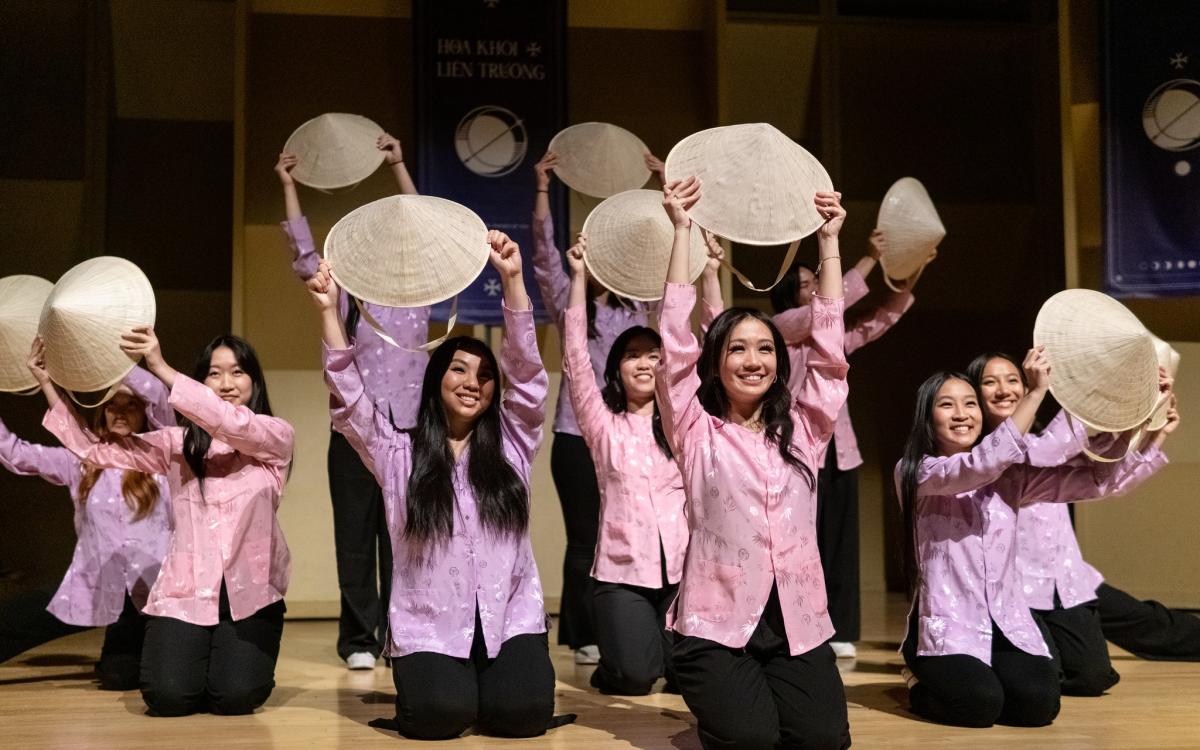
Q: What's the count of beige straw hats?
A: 10